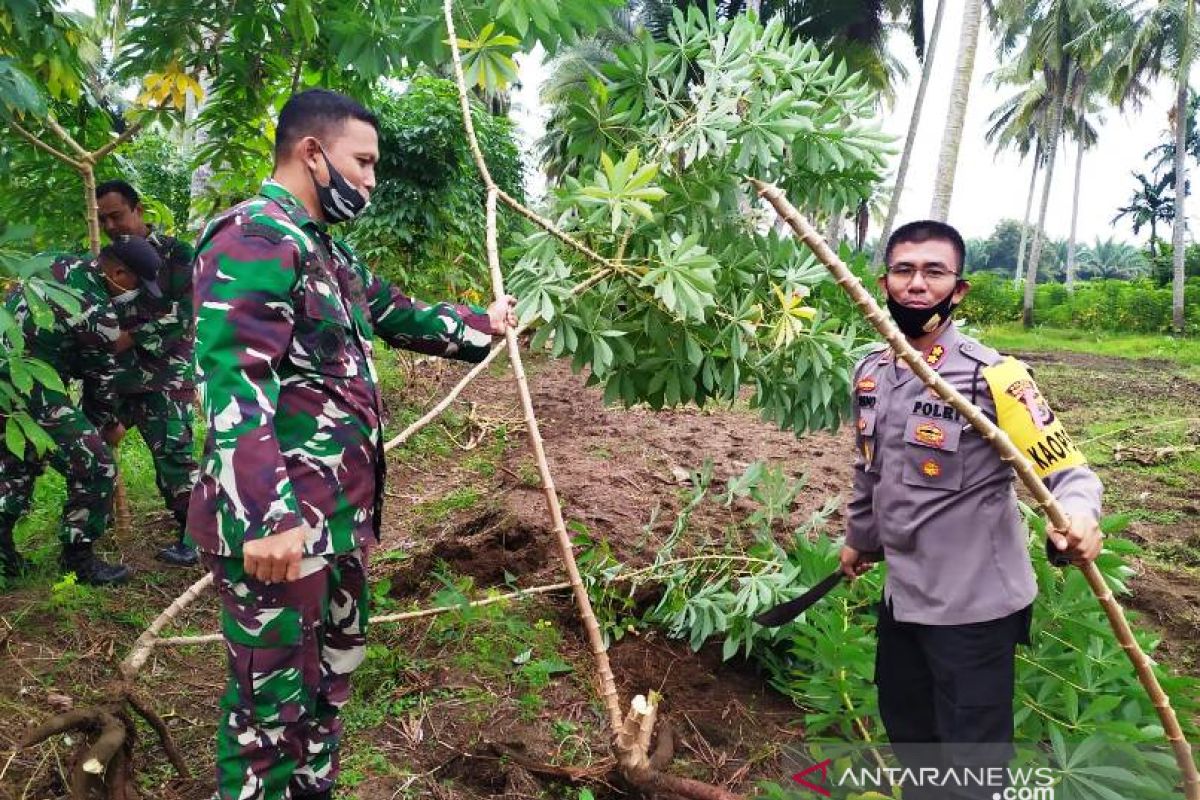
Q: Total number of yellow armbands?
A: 1